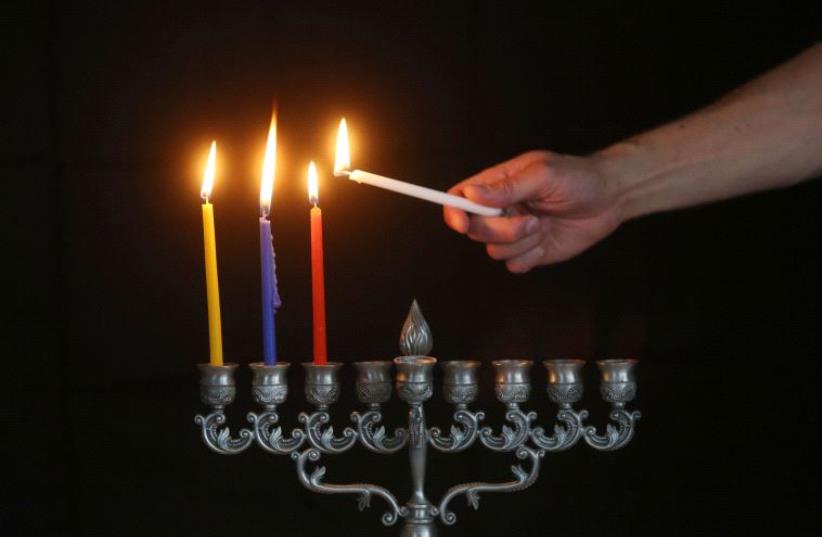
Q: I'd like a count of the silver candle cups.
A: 9